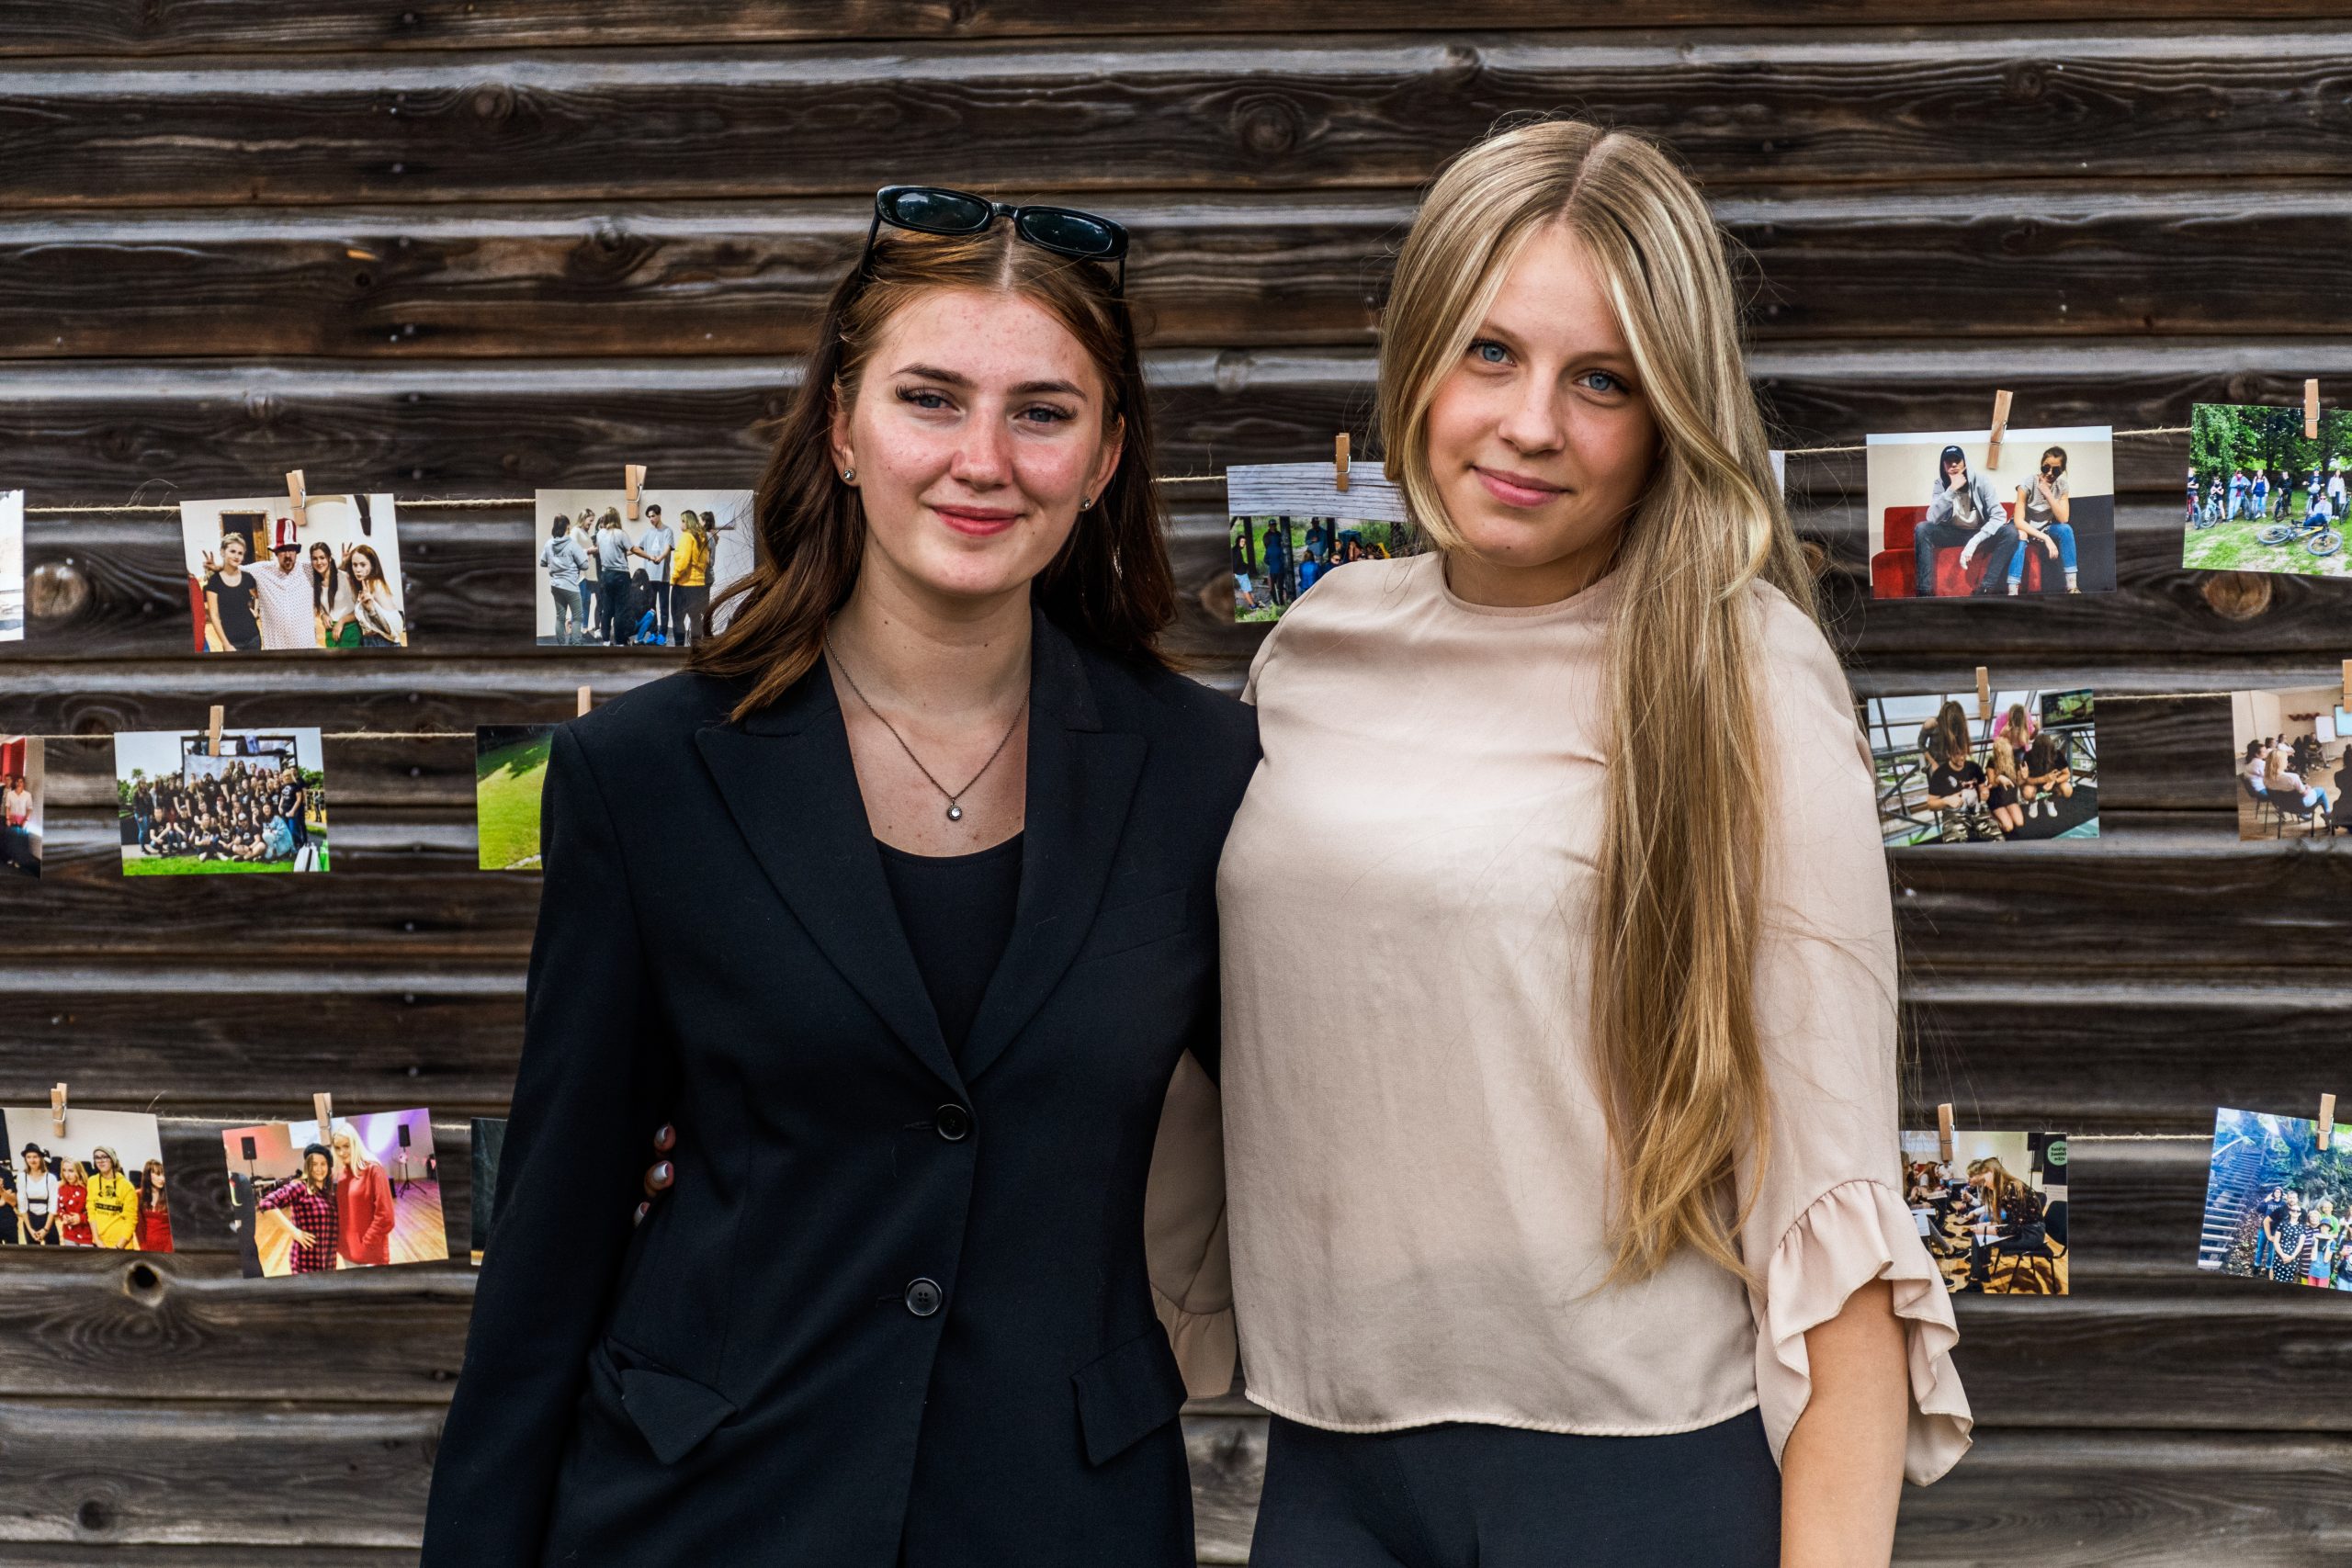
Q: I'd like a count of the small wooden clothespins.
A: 13